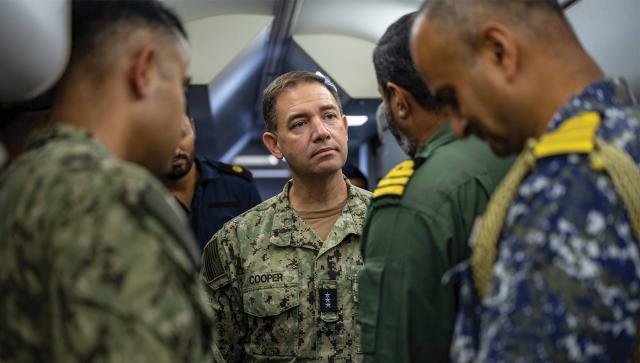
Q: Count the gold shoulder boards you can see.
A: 2